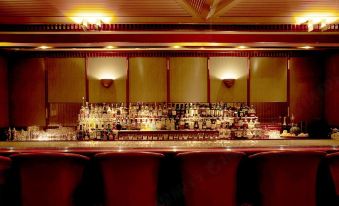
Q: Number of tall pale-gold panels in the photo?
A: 6